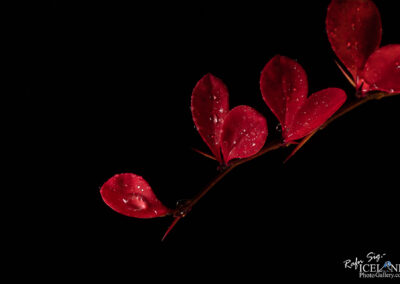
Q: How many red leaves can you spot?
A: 7